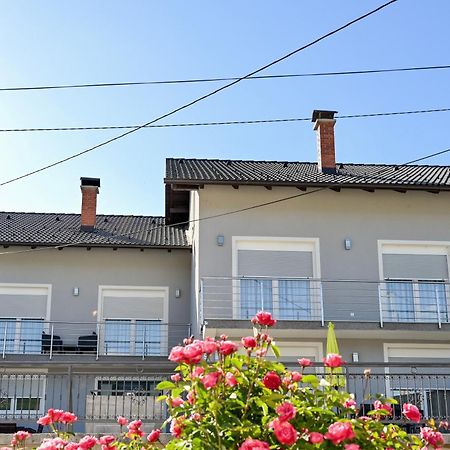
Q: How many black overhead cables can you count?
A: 4